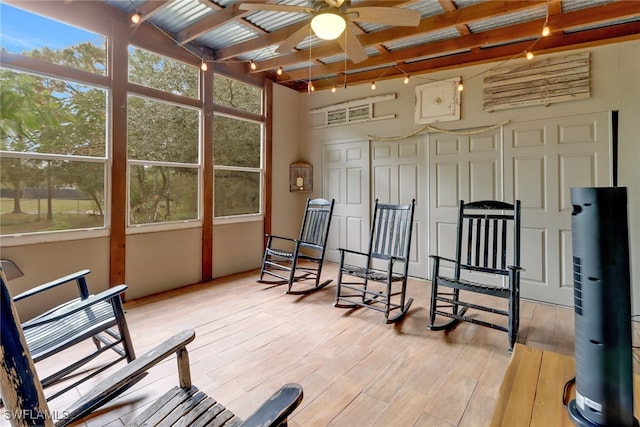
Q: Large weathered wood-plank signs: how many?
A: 1